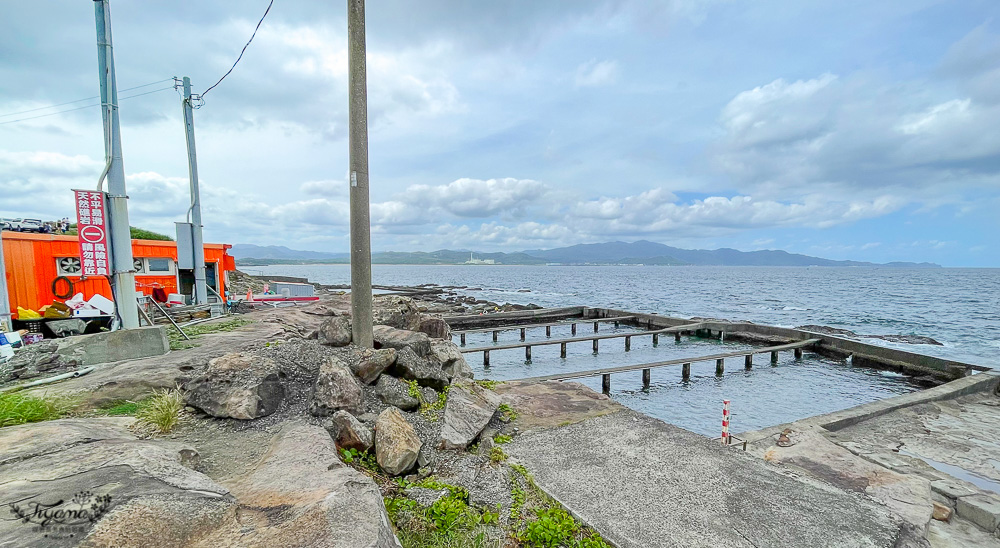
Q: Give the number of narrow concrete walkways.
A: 3